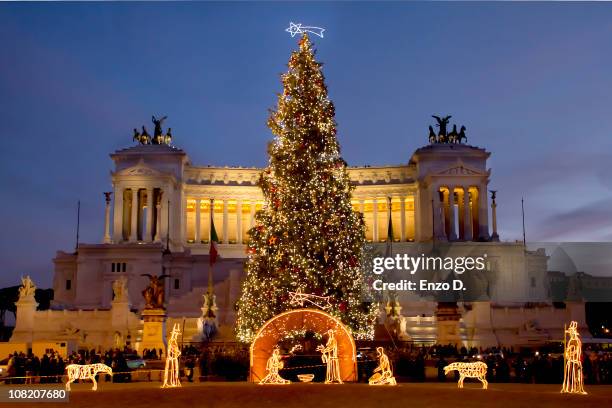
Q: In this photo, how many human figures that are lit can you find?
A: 5